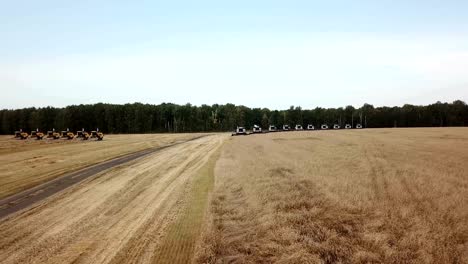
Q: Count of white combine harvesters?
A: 10